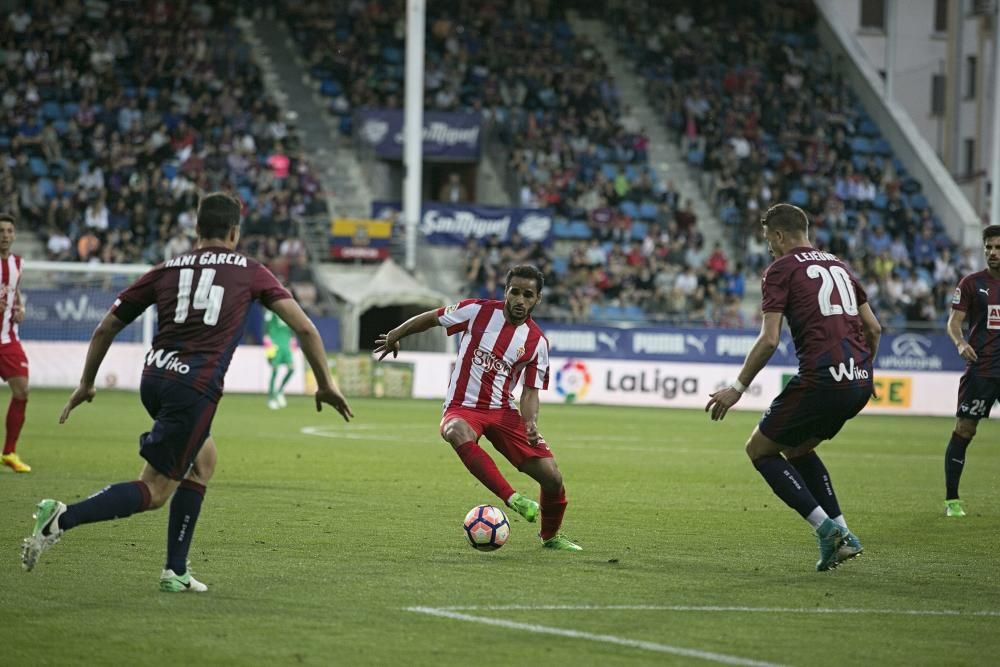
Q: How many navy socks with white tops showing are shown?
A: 2